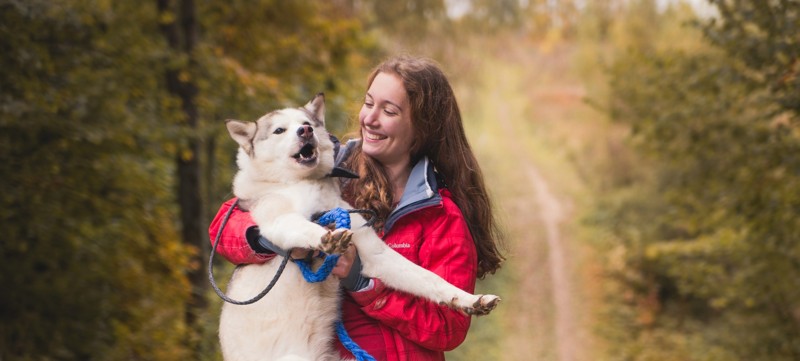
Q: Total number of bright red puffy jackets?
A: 1